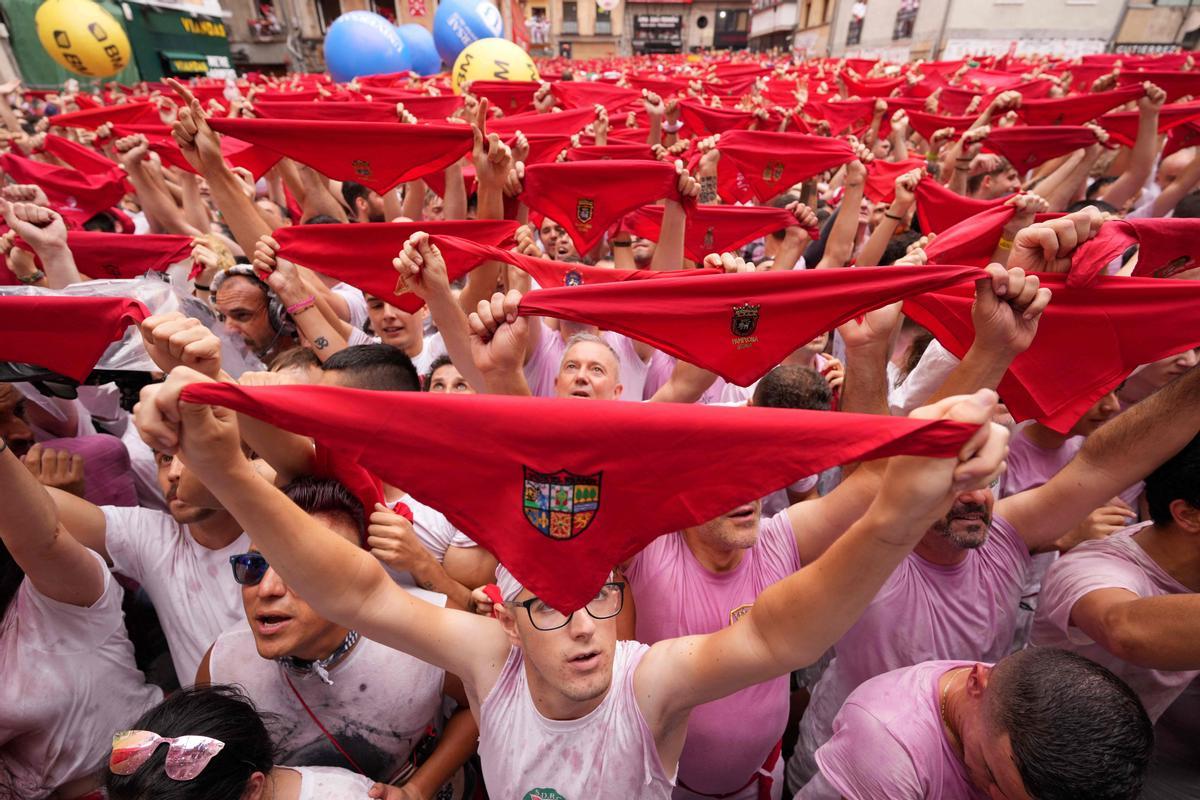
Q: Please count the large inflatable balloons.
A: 5